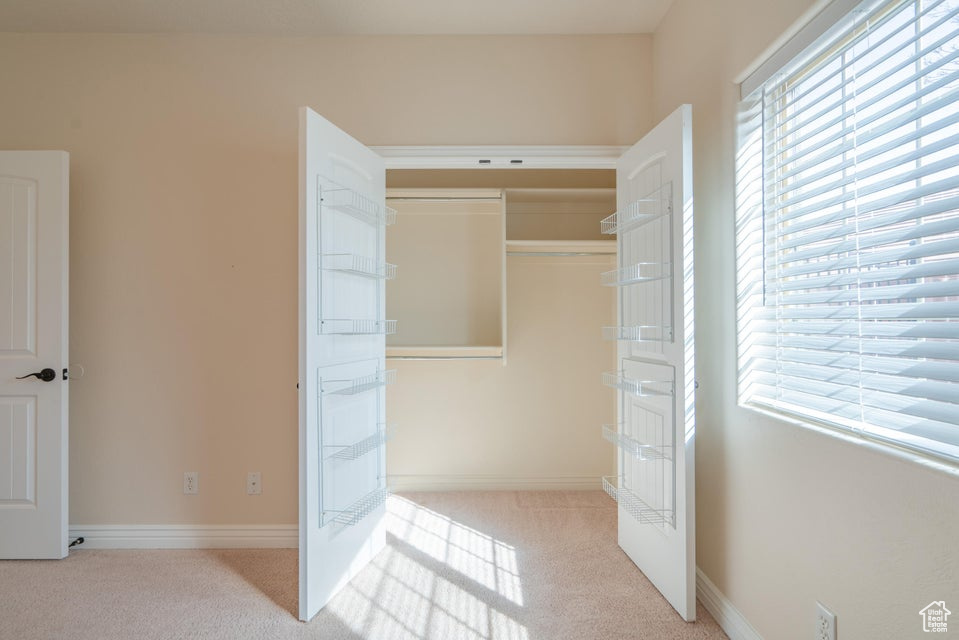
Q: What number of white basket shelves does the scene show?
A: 12